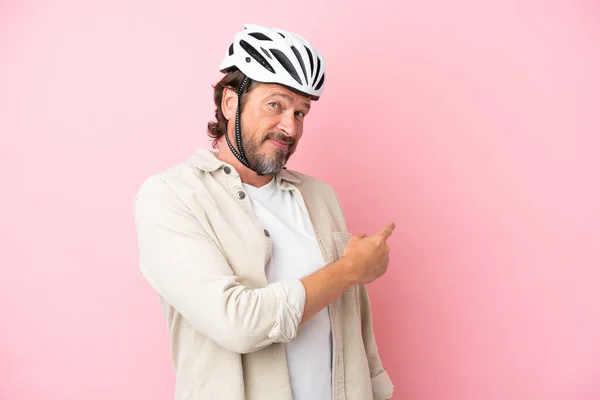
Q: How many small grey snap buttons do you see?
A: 3